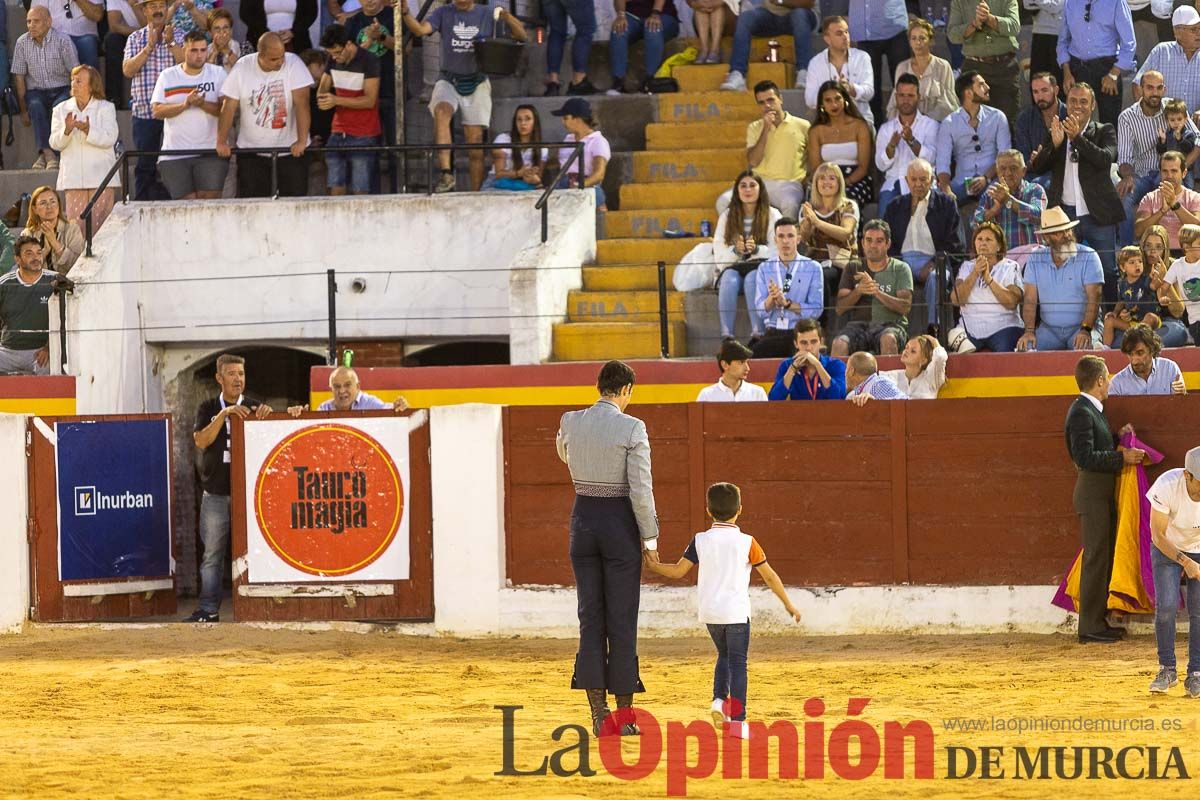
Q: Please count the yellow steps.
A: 11